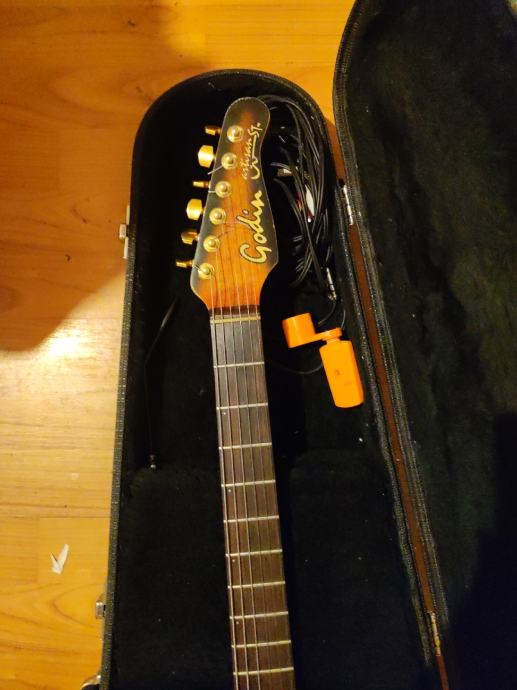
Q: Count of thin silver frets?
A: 10